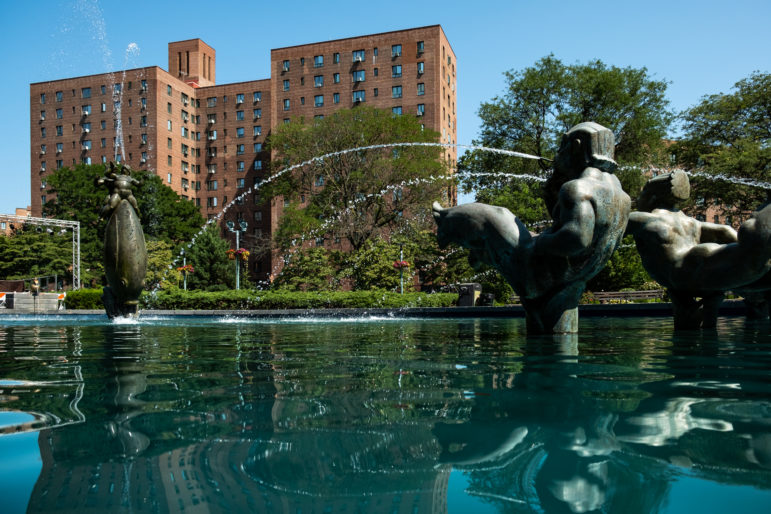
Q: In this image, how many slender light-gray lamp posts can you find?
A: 3